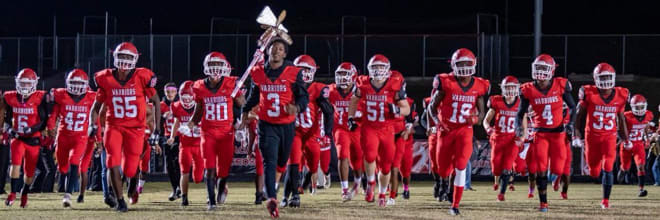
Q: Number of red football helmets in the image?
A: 13